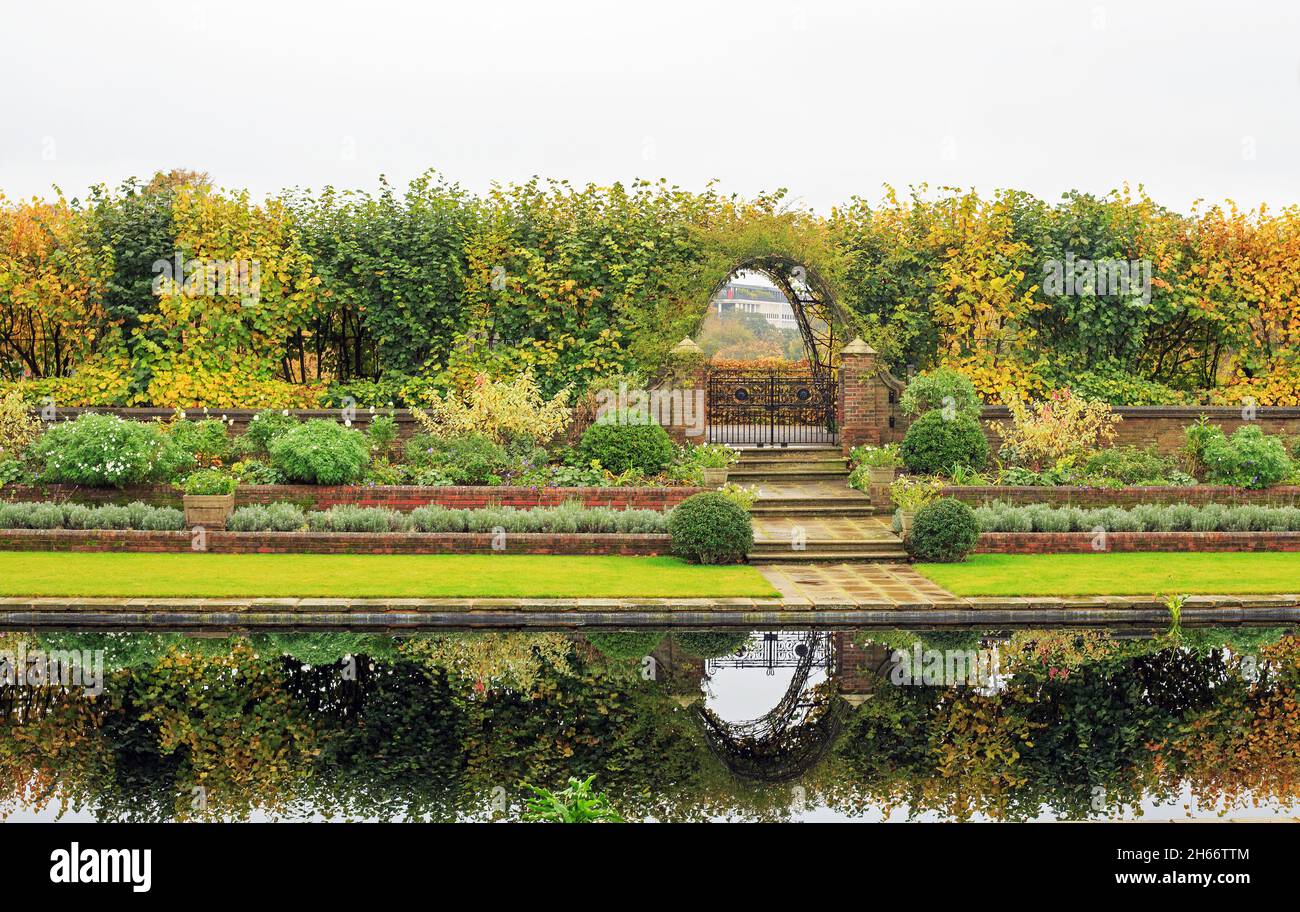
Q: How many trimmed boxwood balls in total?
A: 4